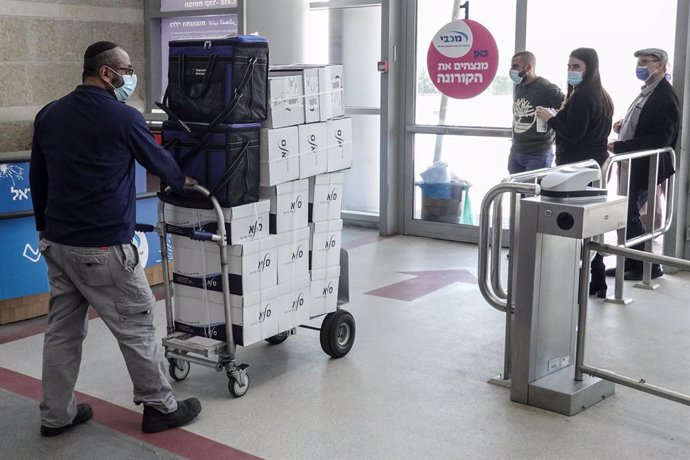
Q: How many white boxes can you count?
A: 15